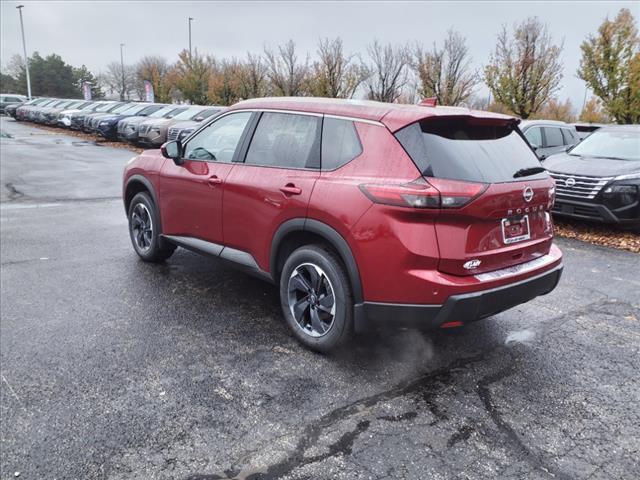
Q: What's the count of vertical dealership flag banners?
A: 2